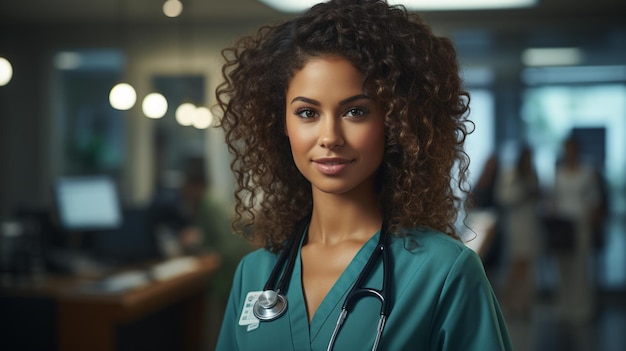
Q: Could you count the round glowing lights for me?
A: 6